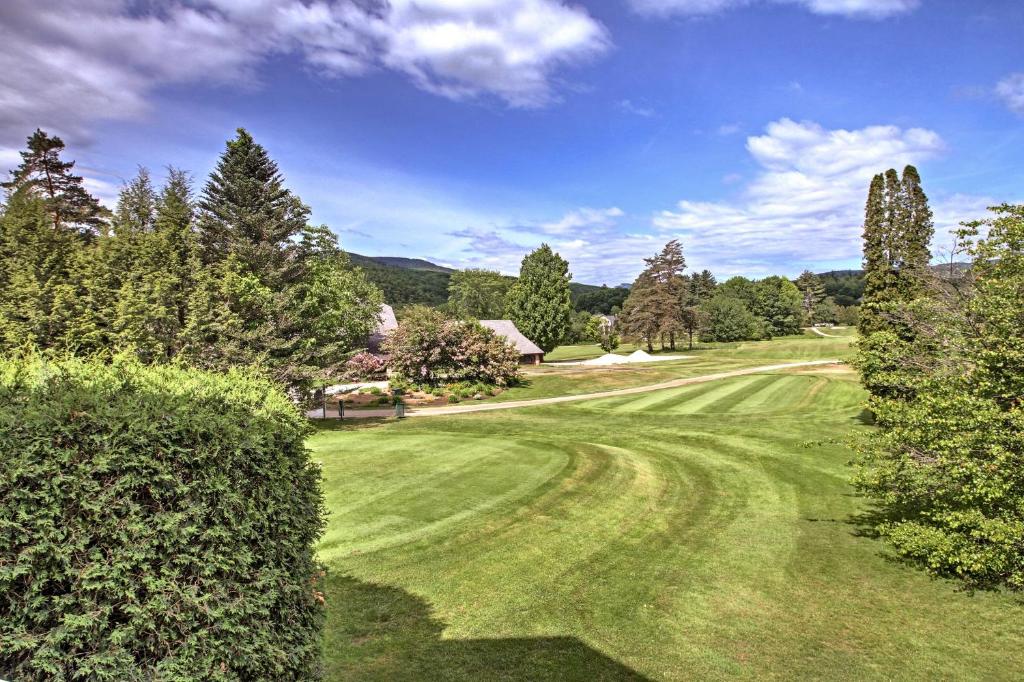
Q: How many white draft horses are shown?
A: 0